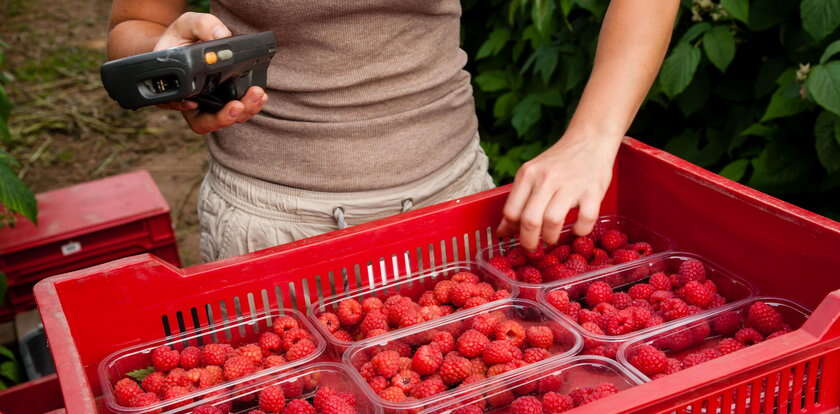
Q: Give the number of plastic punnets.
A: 8